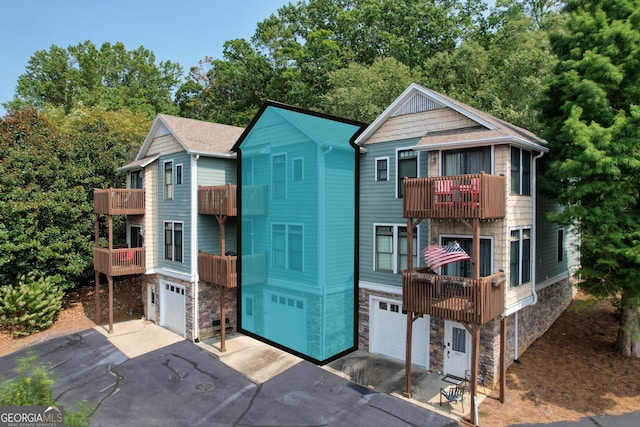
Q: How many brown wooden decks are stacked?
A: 6